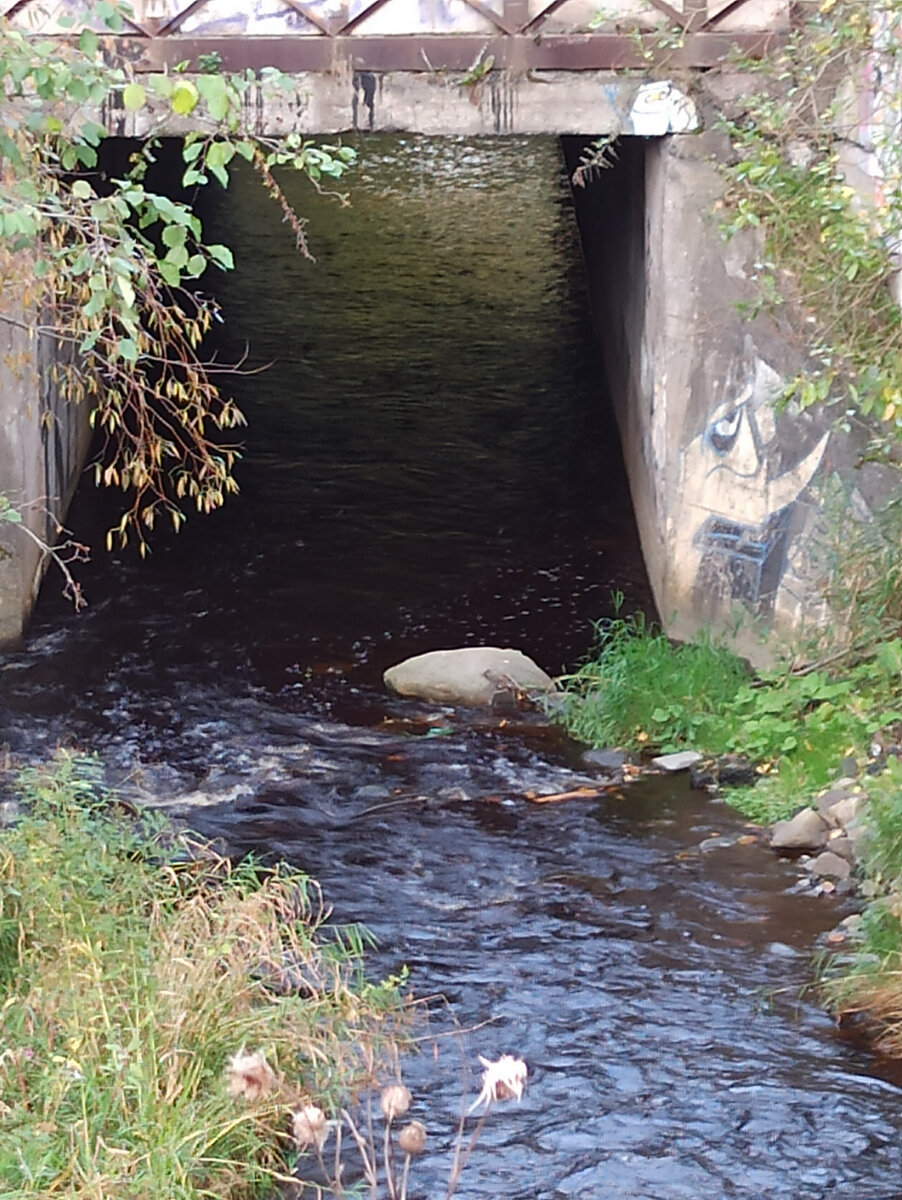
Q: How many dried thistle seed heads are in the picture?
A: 5